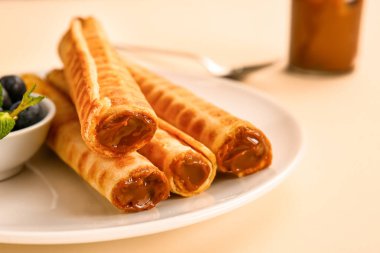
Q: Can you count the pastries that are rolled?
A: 4